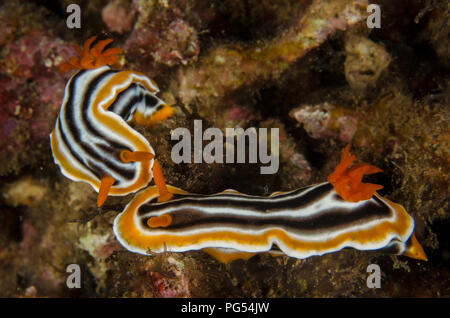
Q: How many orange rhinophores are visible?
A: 4